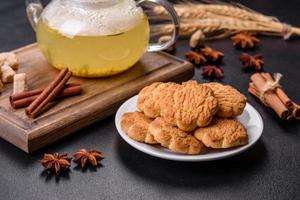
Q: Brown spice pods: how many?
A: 7